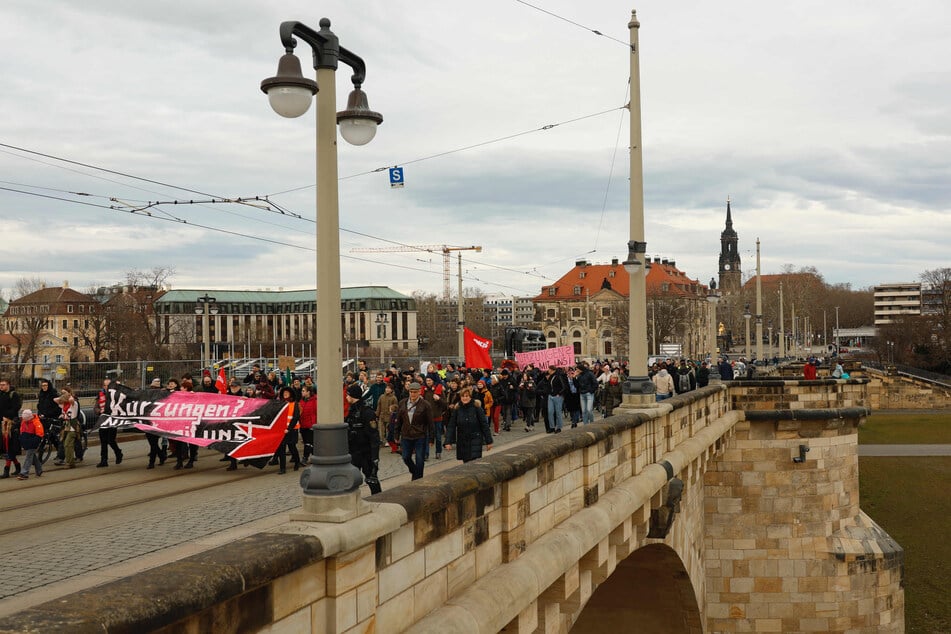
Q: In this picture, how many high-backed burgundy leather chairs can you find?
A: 0